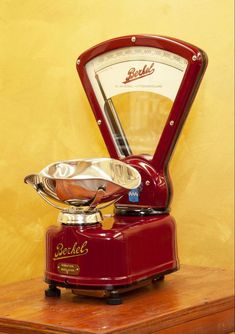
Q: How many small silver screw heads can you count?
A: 6